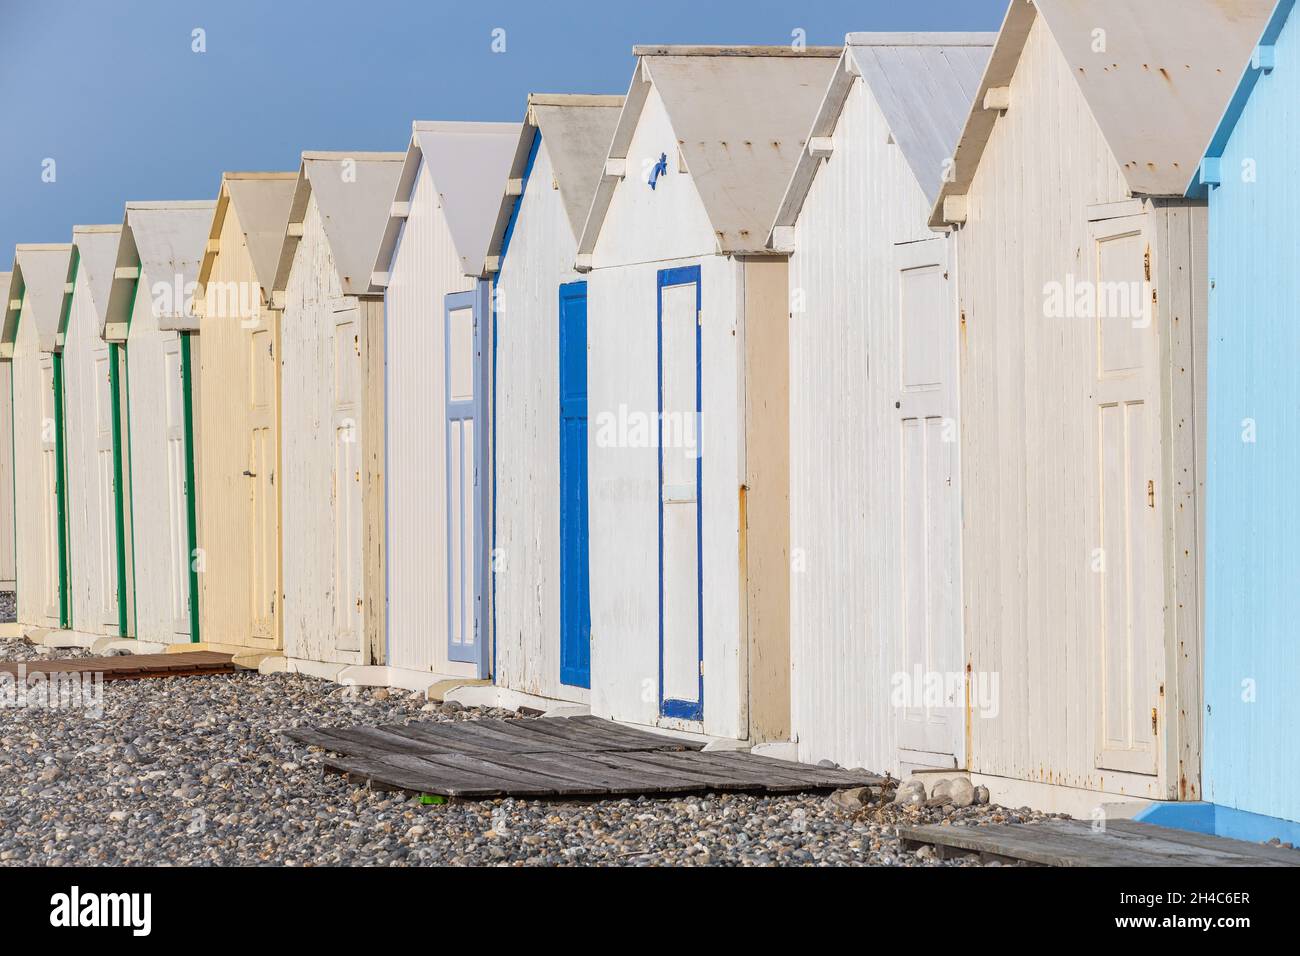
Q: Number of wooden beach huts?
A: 12